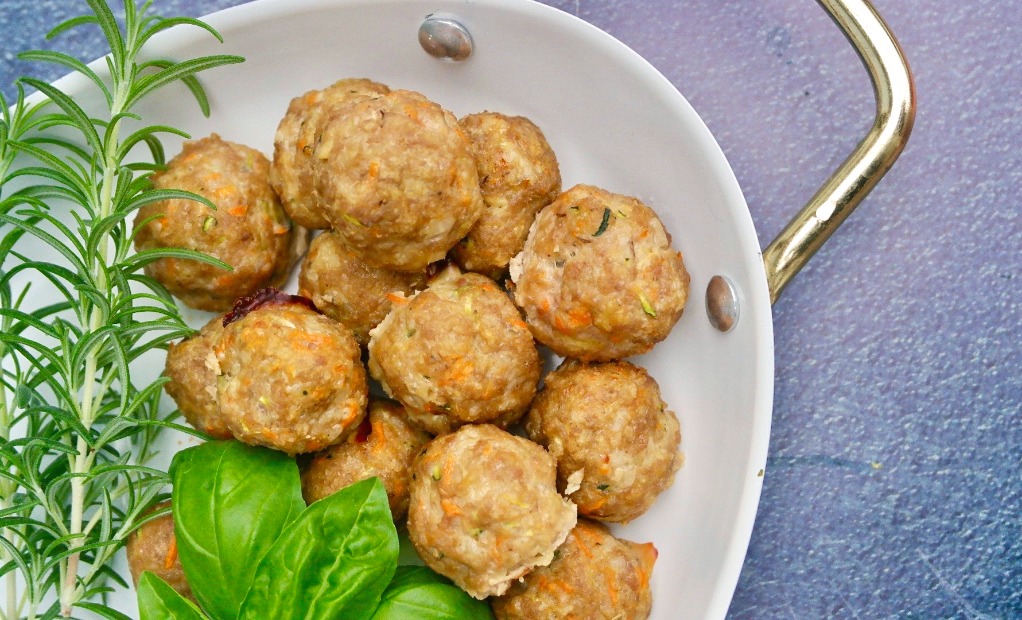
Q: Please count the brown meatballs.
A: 14